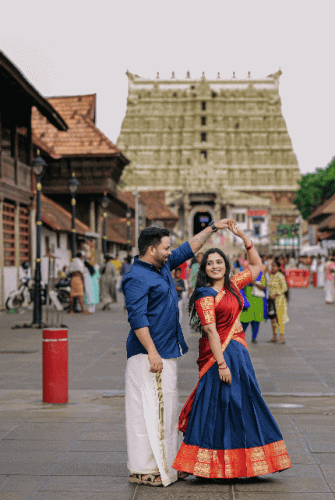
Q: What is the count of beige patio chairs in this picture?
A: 0